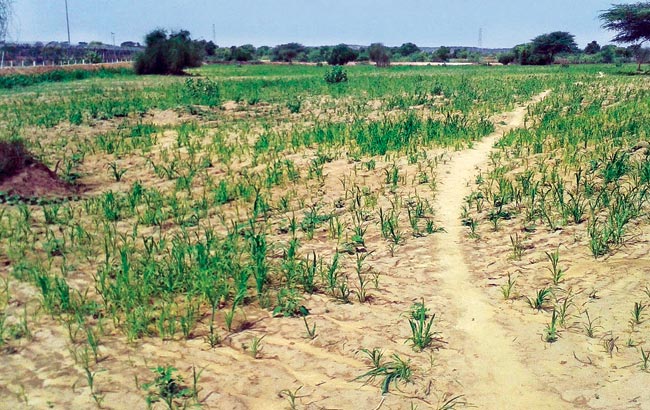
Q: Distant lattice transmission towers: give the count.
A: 2